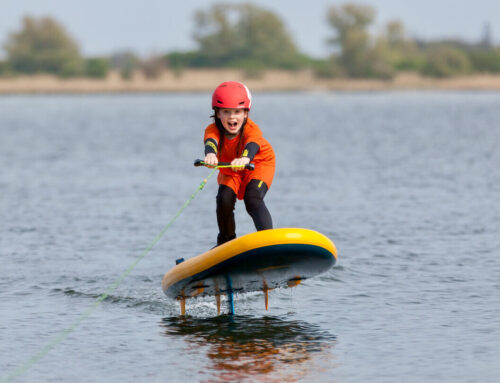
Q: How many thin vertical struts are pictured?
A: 4